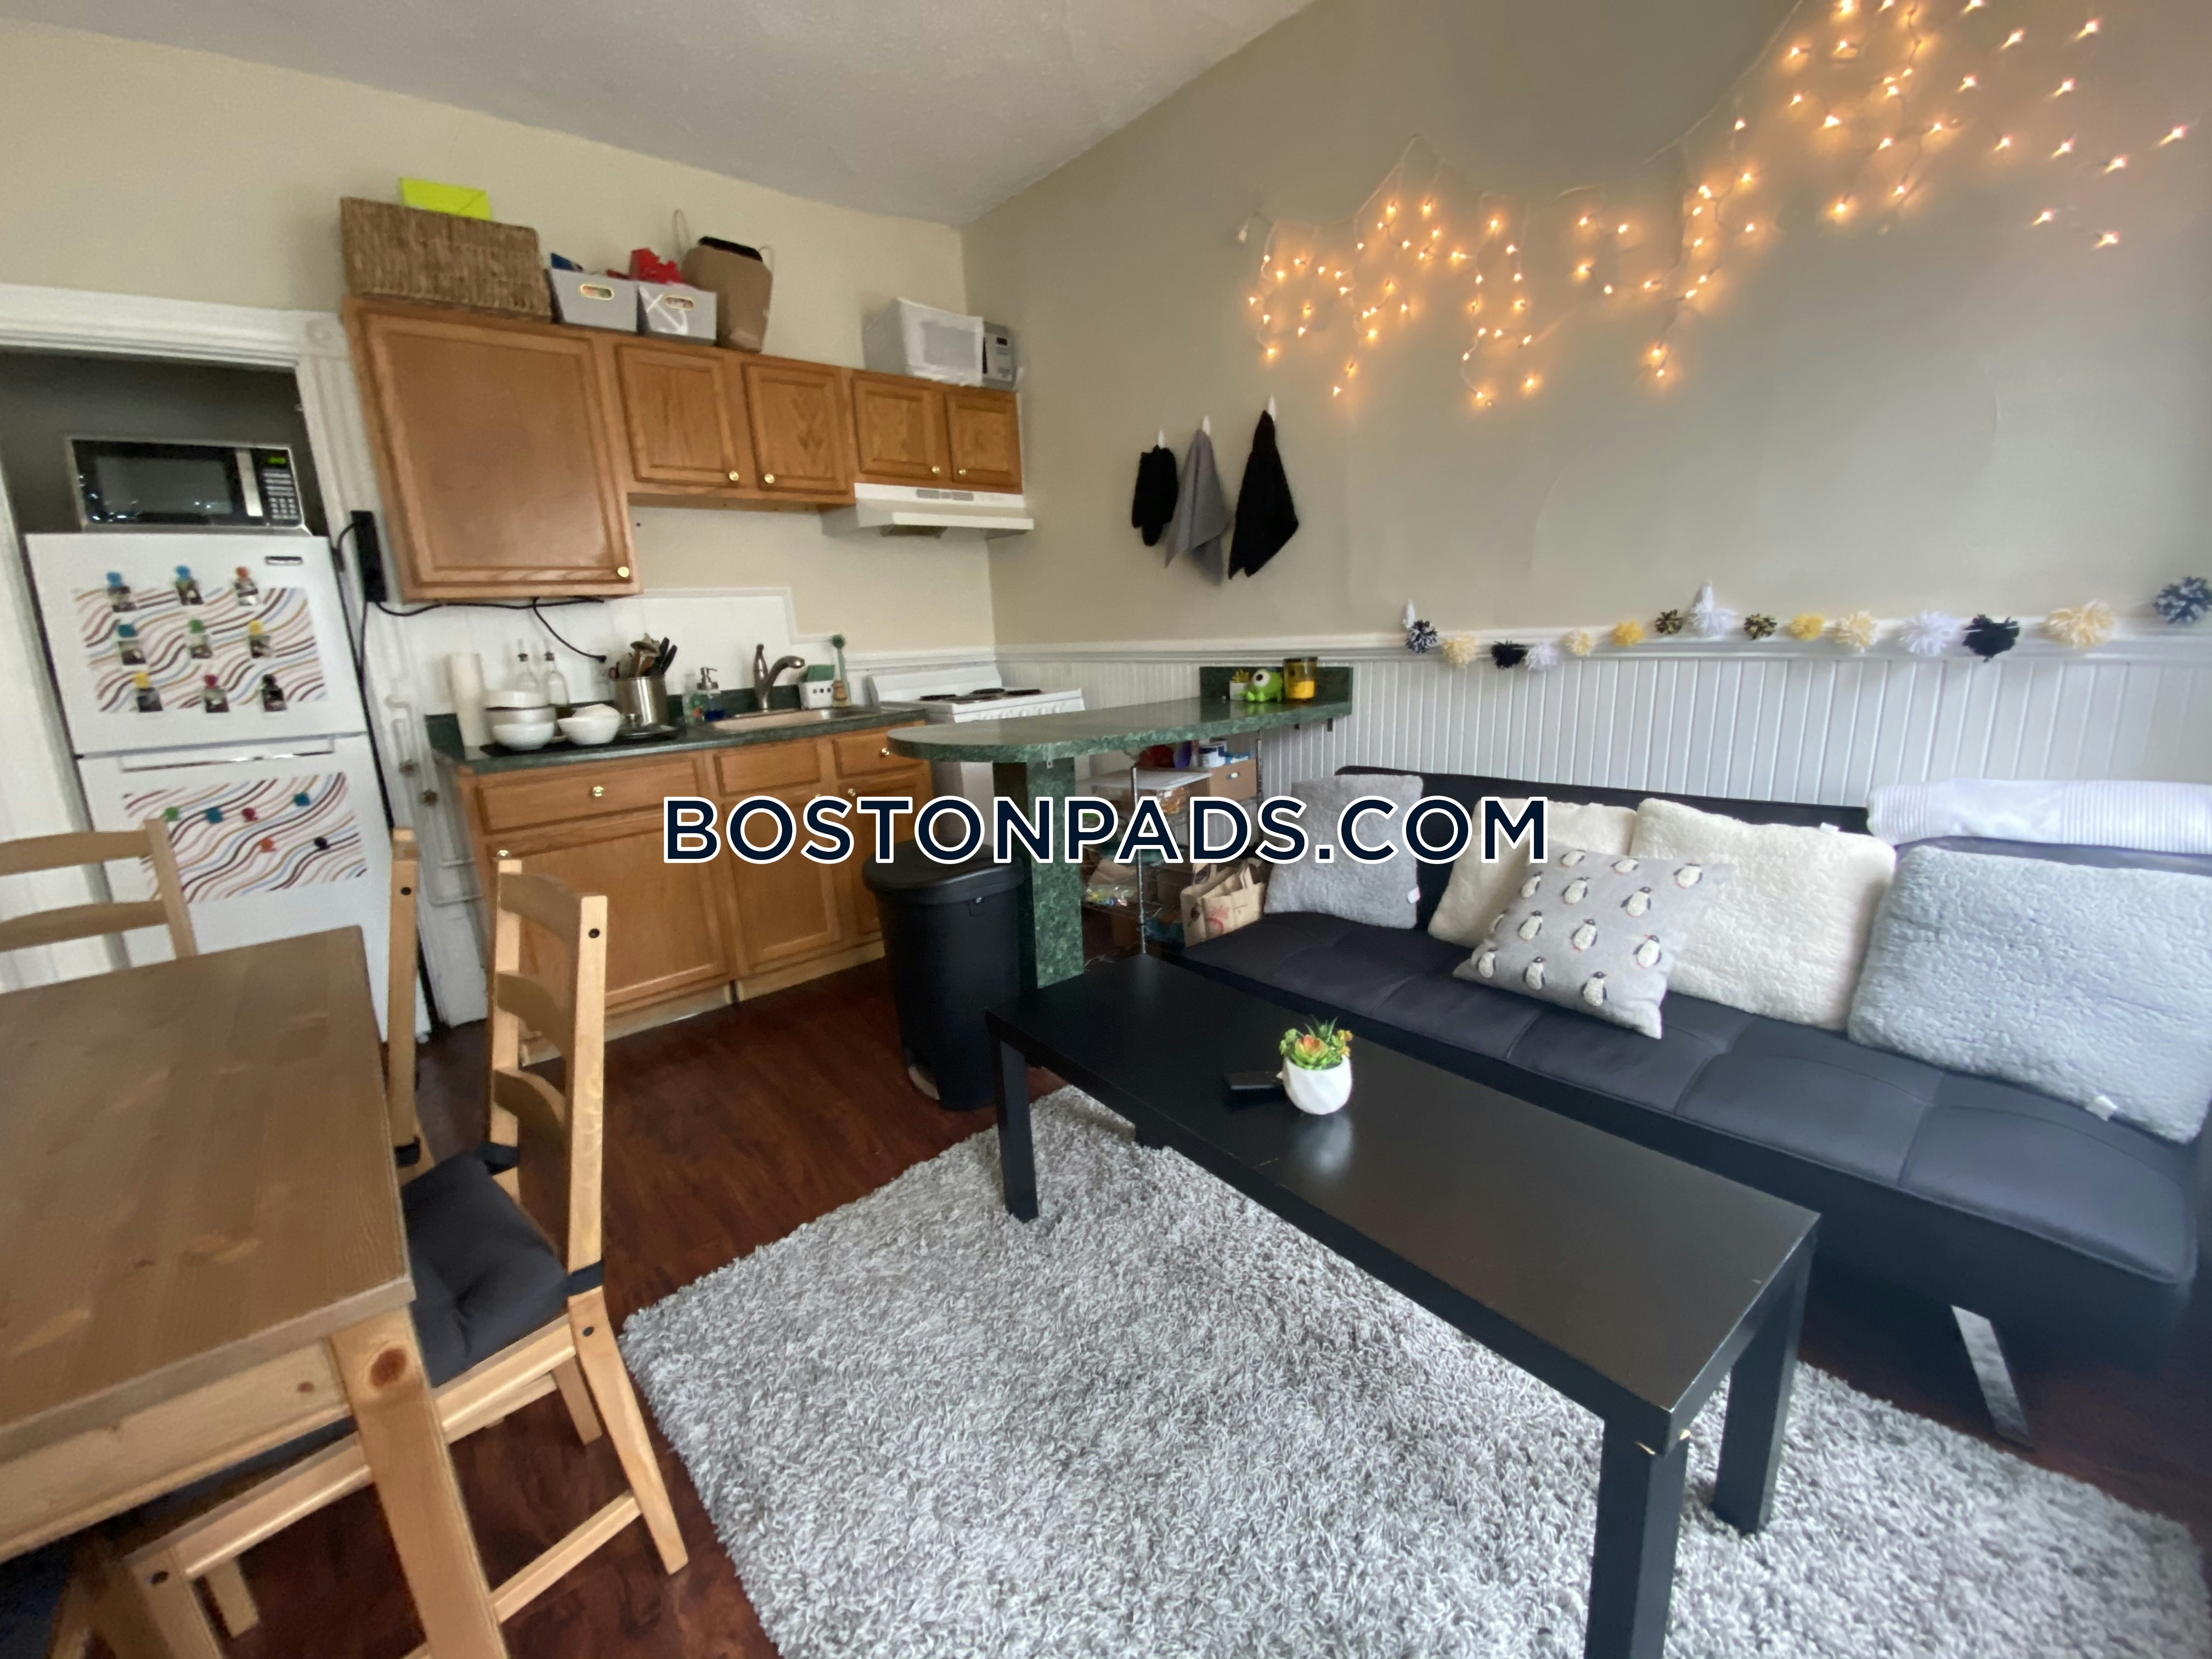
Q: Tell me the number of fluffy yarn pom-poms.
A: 15